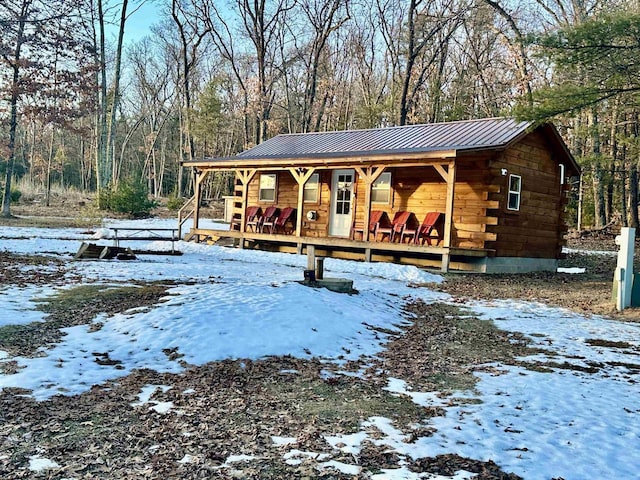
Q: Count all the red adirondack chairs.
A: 6